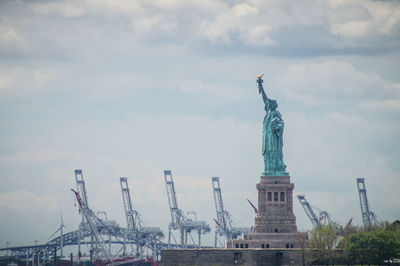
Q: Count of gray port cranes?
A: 6